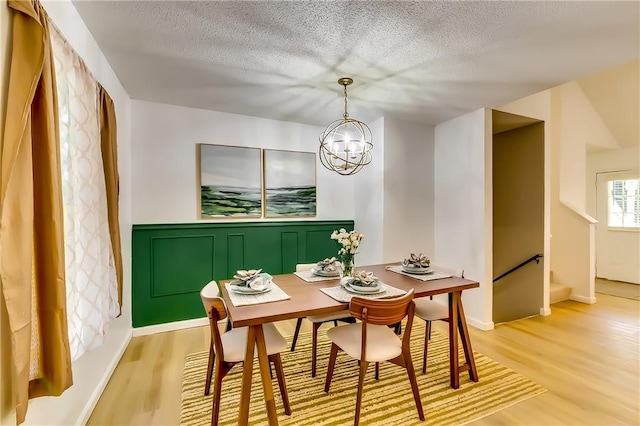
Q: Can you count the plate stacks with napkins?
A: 4